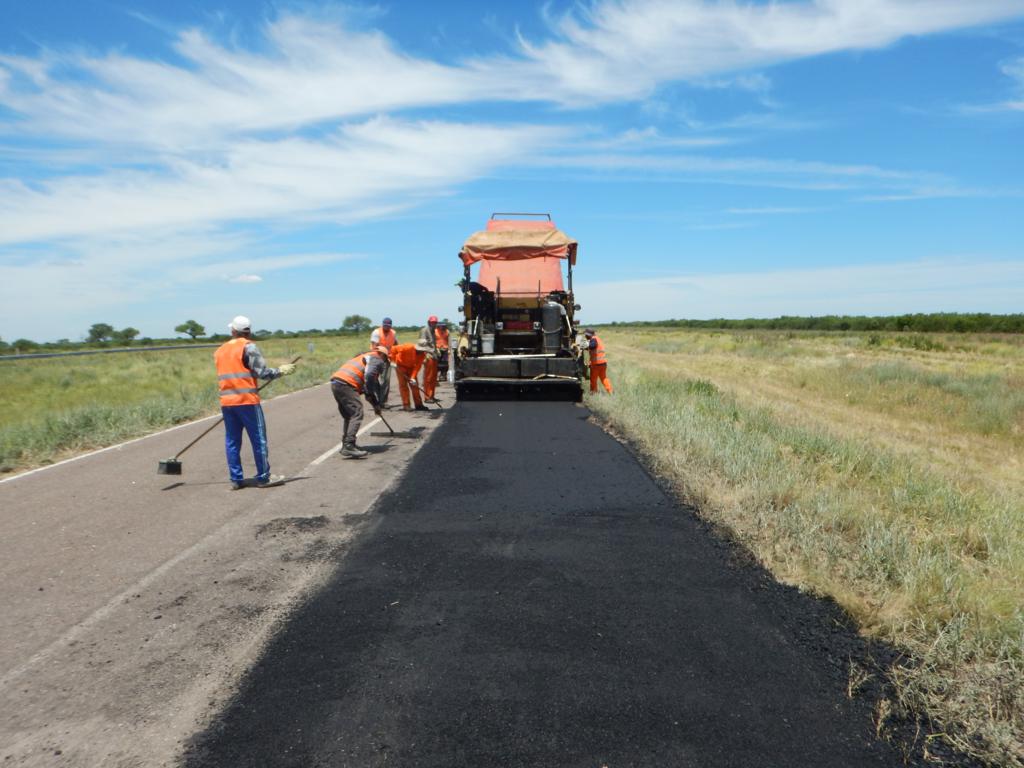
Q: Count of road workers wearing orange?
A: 7